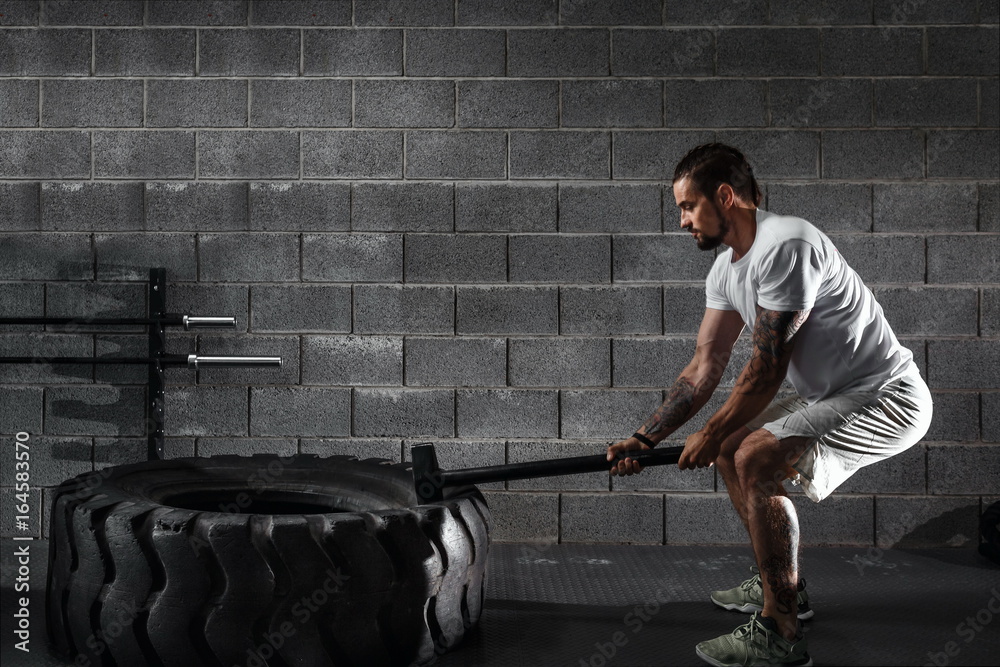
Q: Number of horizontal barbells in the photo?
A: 2